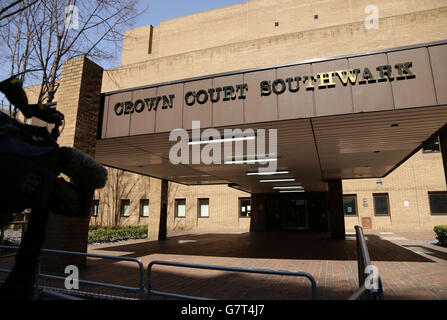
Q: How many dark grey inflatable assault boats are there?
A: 0